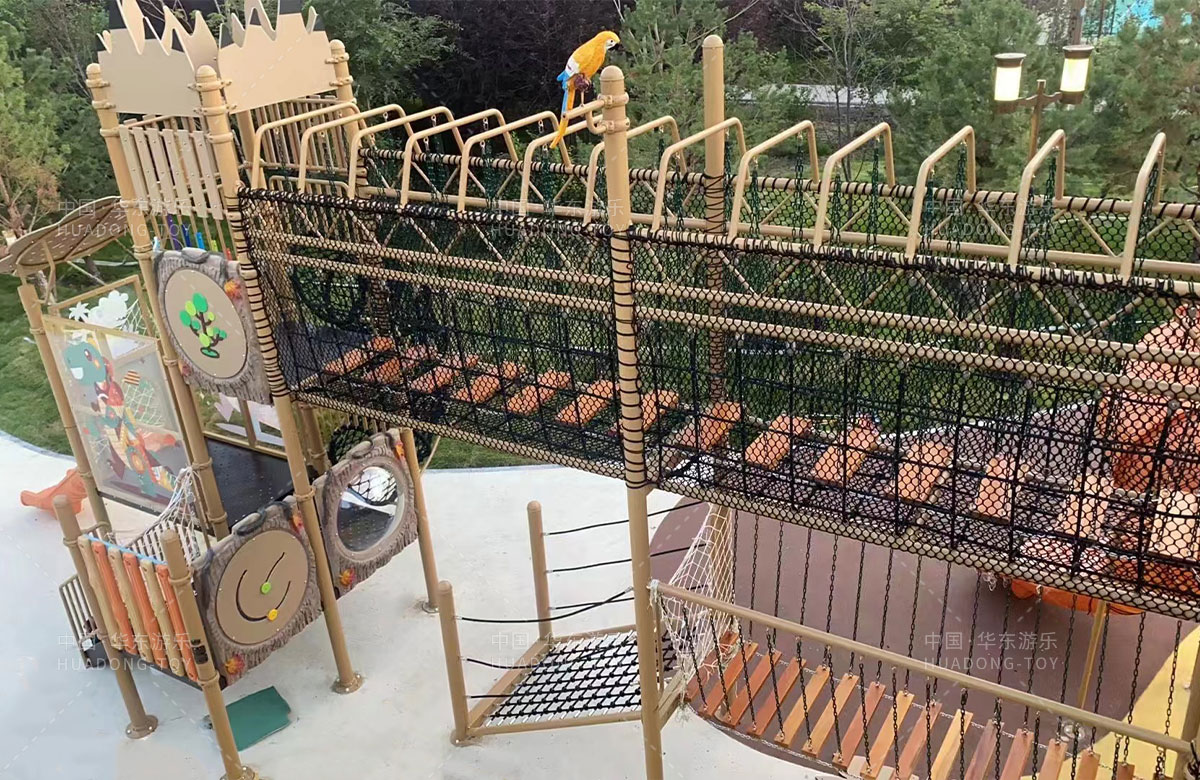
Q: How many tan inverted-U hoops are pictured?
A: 13